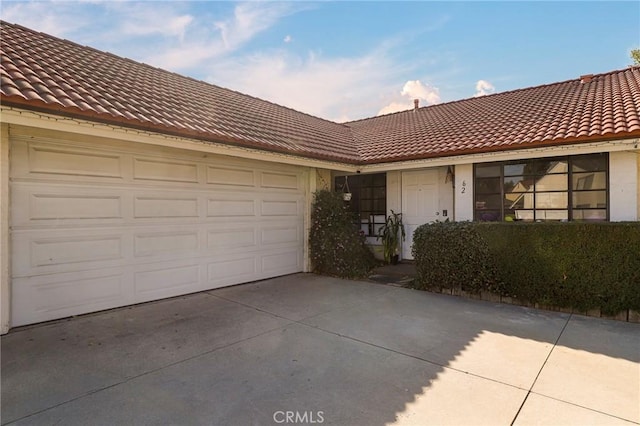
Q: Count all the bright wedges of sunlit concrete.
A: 1